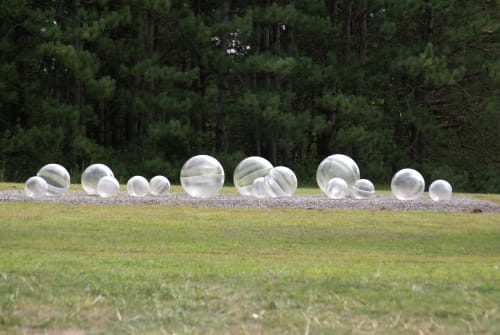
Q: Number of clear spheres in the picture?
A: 15